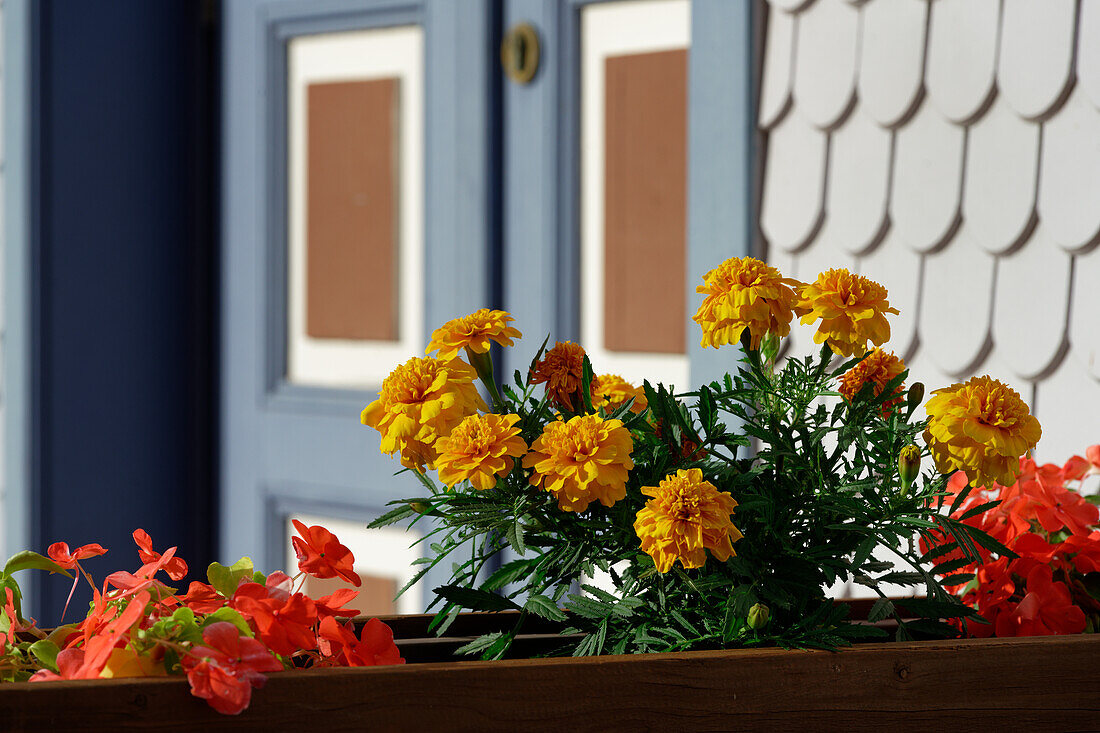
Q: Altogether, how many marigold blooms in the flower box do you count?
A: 11